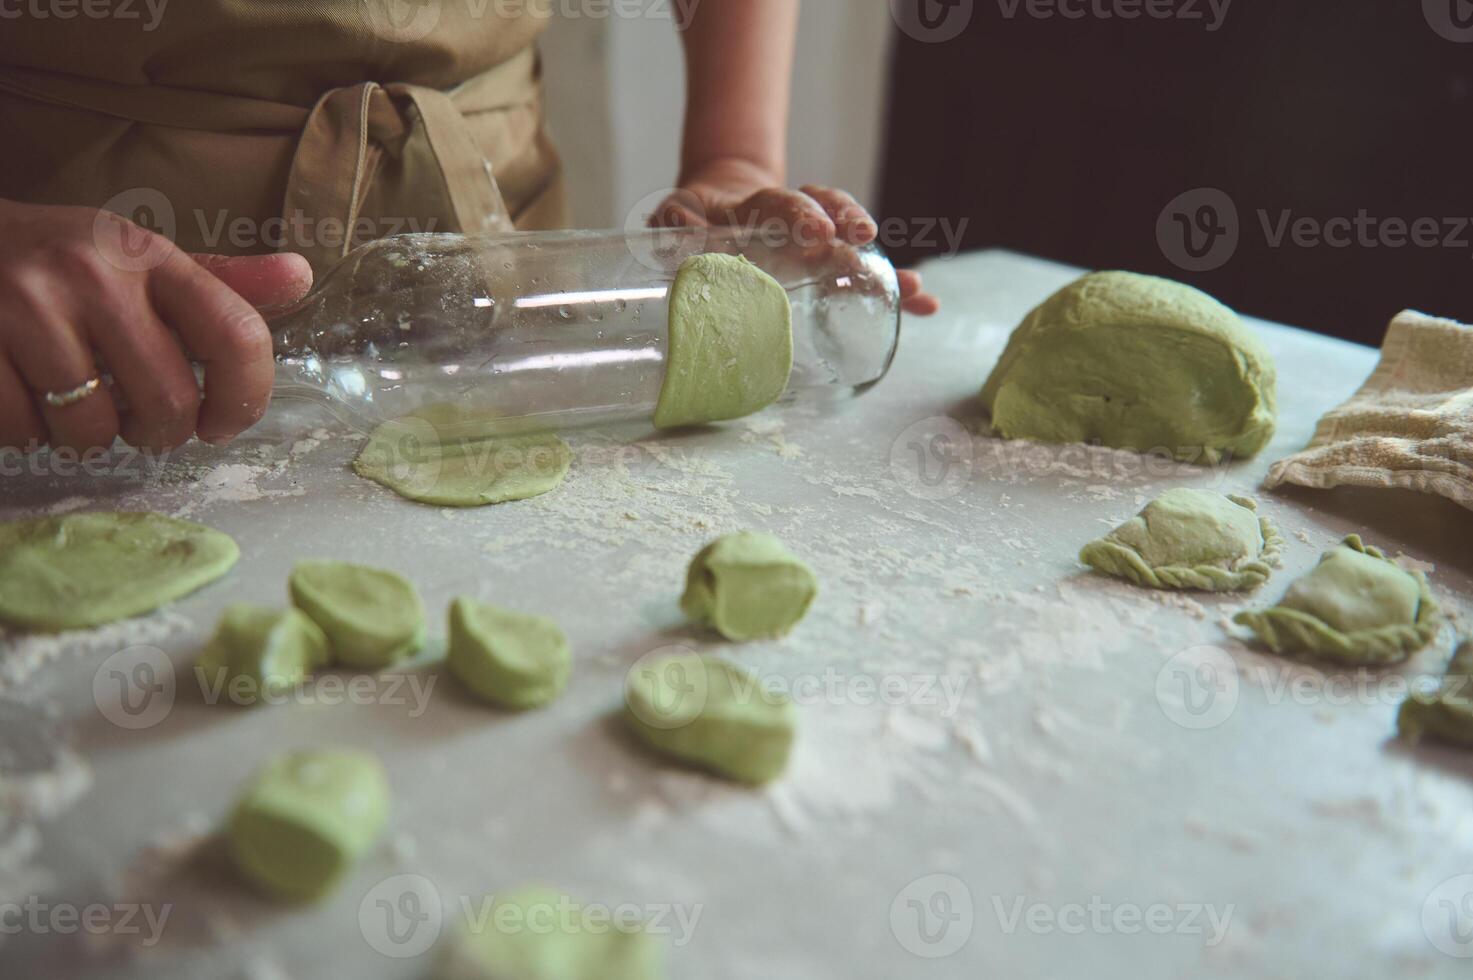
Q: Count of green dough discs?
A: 3